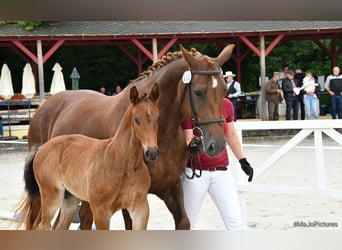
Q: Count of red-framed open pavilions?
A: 1